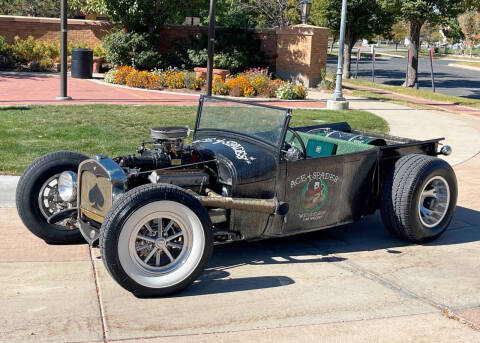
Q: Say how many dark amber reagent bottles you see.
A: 0